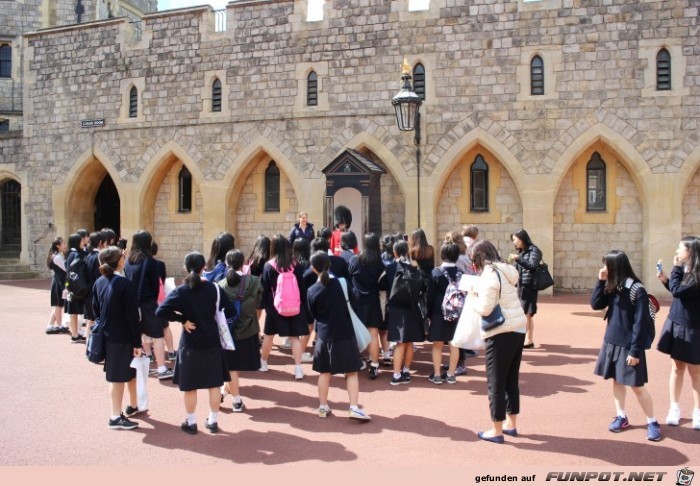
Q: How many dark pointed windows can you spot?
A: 10